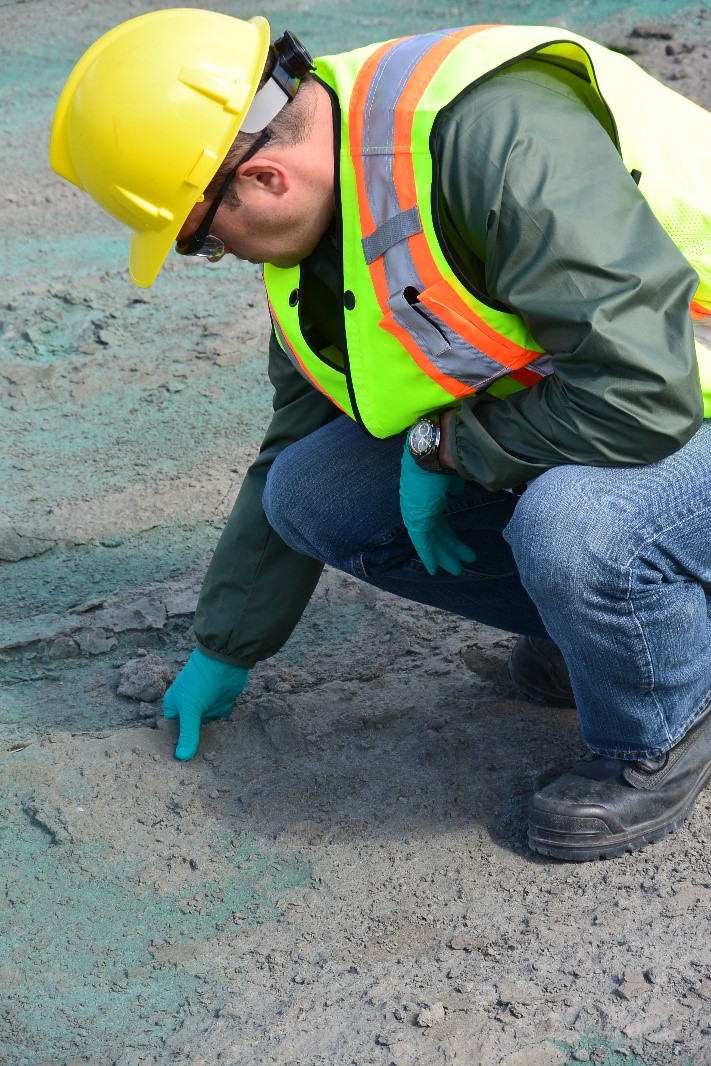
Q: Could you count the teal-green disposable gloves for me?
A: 2